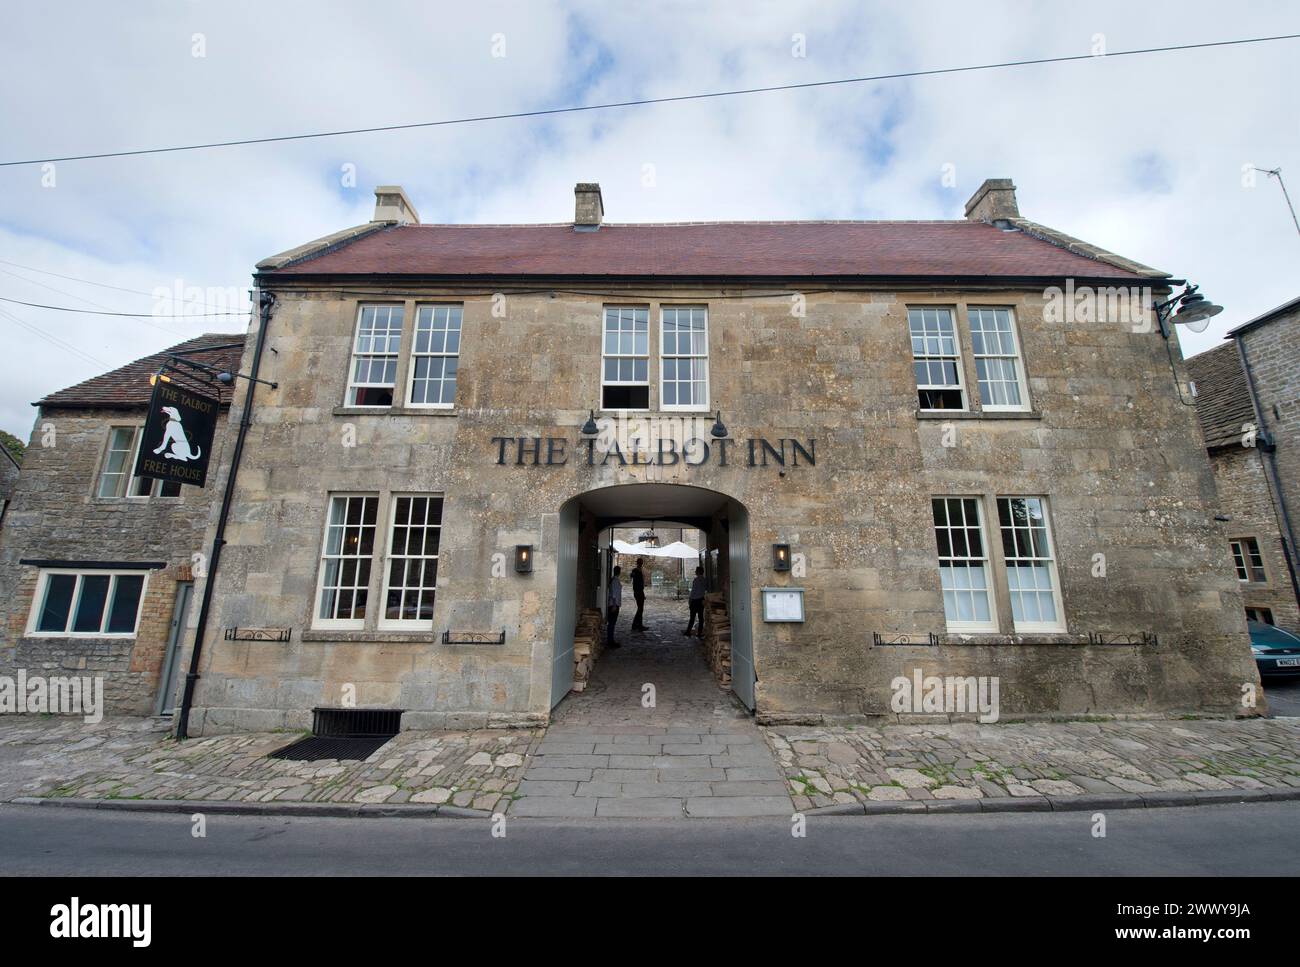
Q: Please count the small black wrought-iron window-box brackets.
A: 4